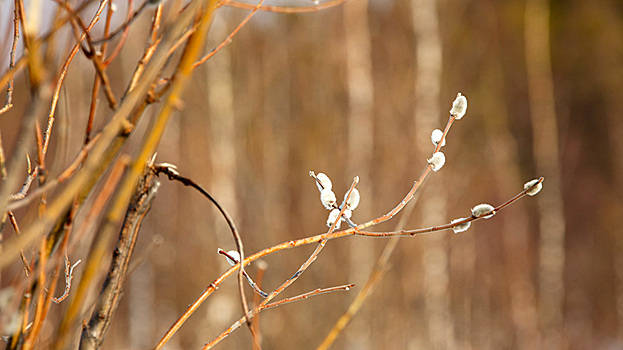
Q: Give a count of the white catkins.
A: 12